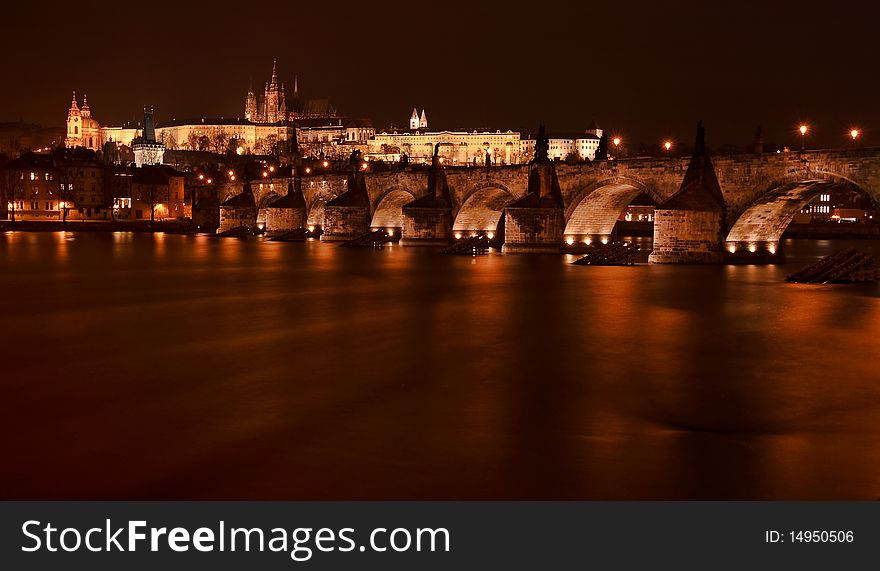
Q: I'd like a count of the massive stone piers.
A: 6